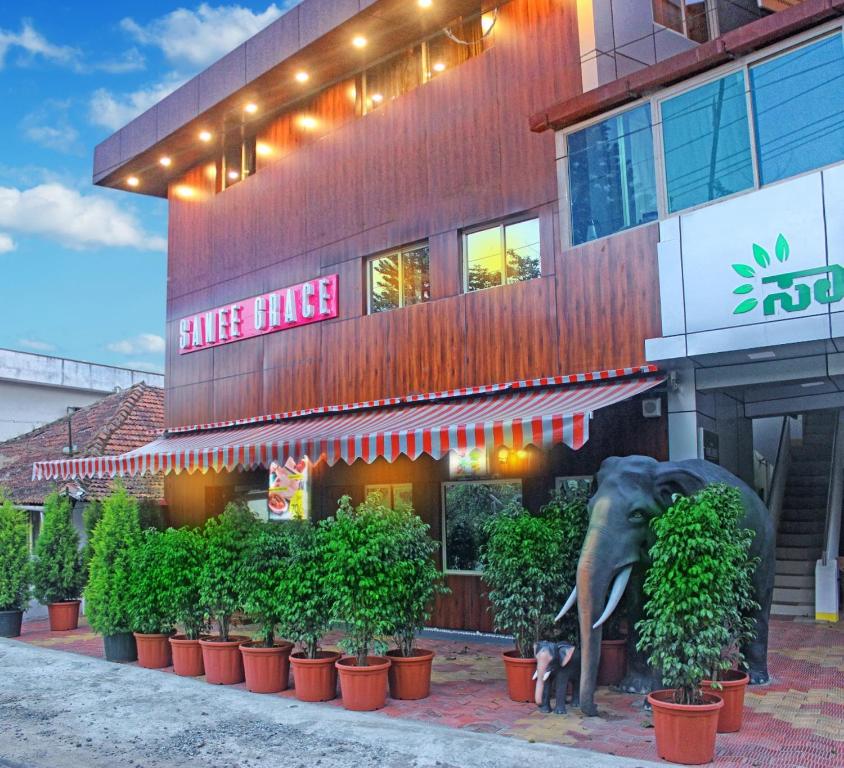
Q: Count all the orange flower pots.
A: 12